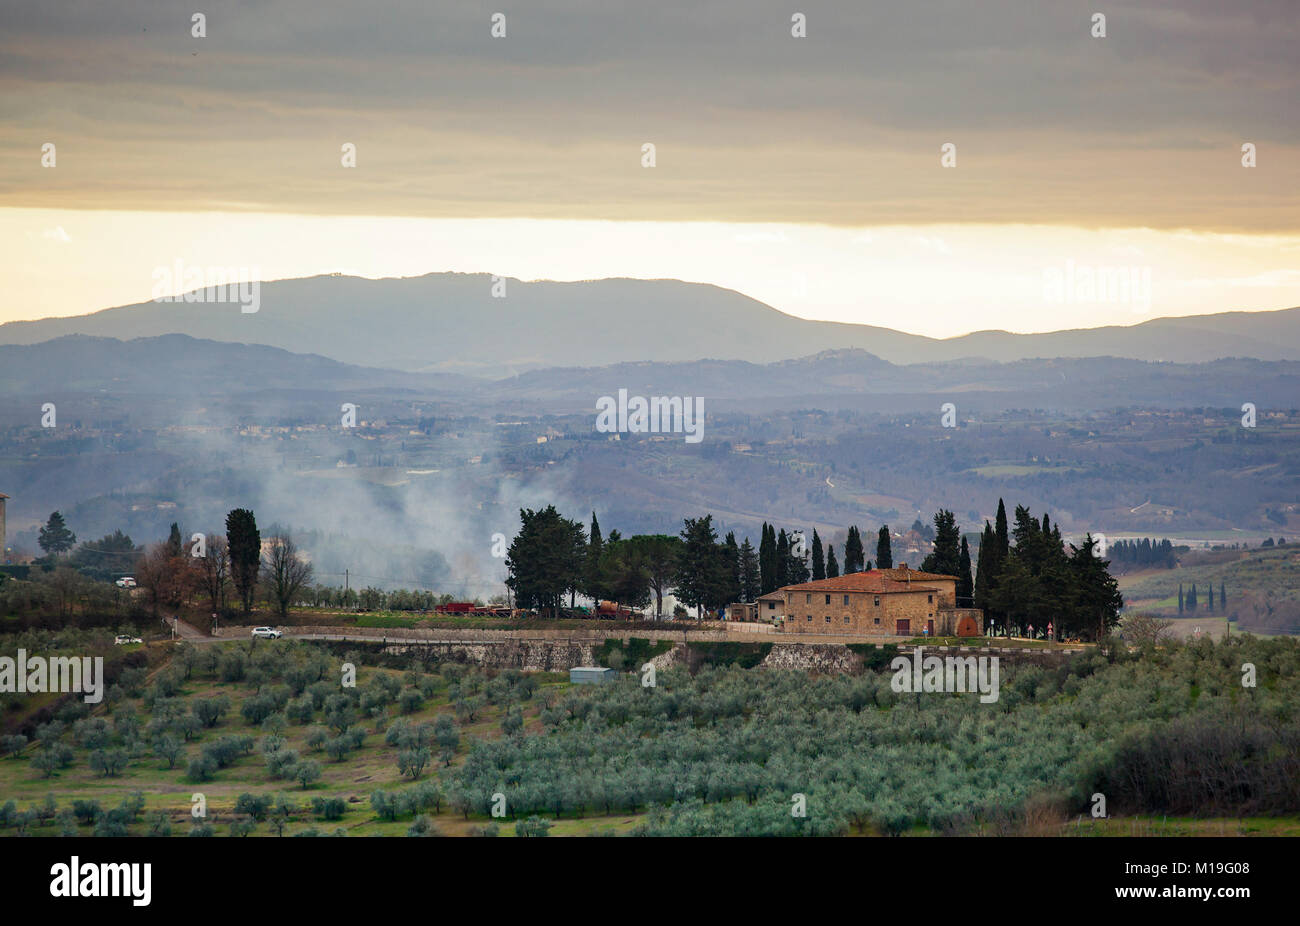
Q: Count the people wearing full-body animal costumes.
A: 0